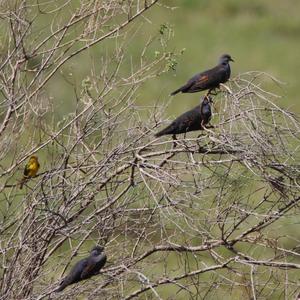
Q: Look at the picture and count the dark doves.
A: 3